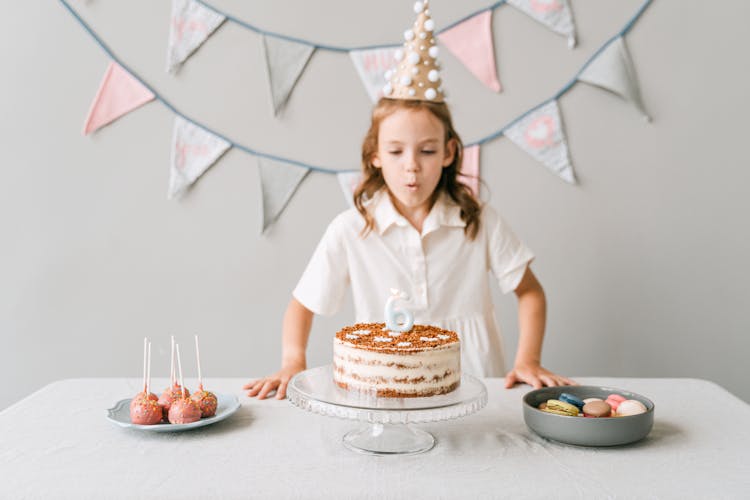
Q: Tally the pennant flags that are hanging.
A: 12